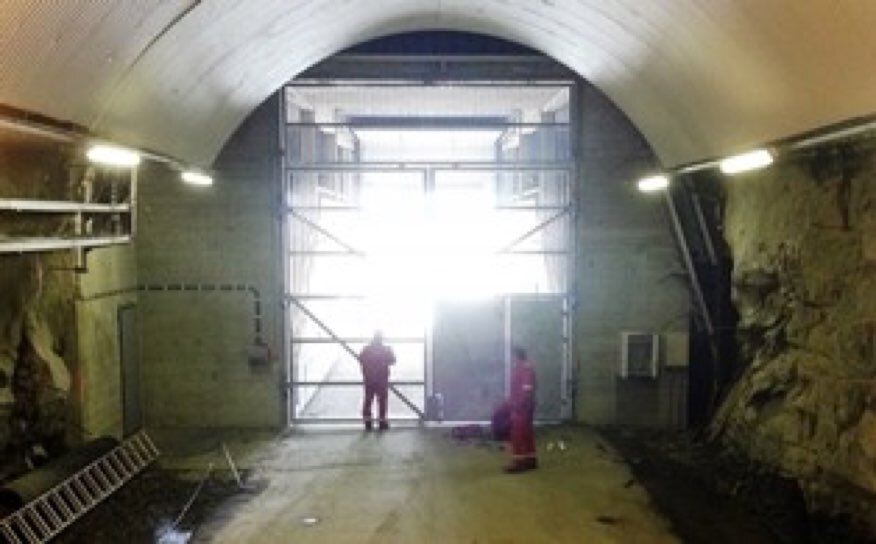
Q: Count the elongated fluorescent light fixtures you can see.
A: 4